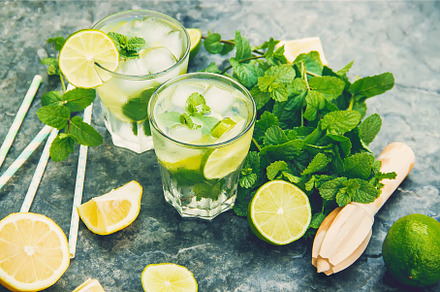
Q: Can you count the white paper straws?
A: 4